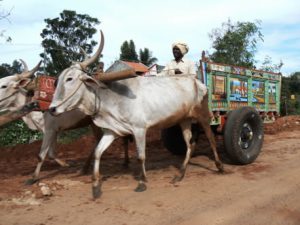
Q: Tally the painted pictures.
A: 4